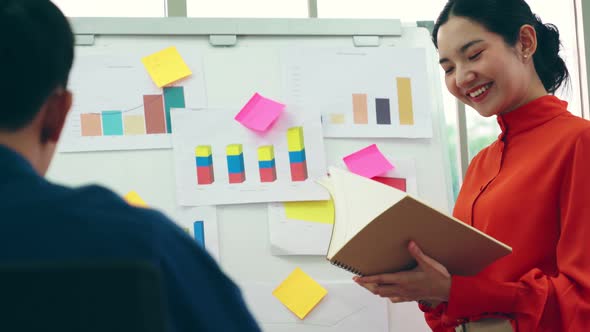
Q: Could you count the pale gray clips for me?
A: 3